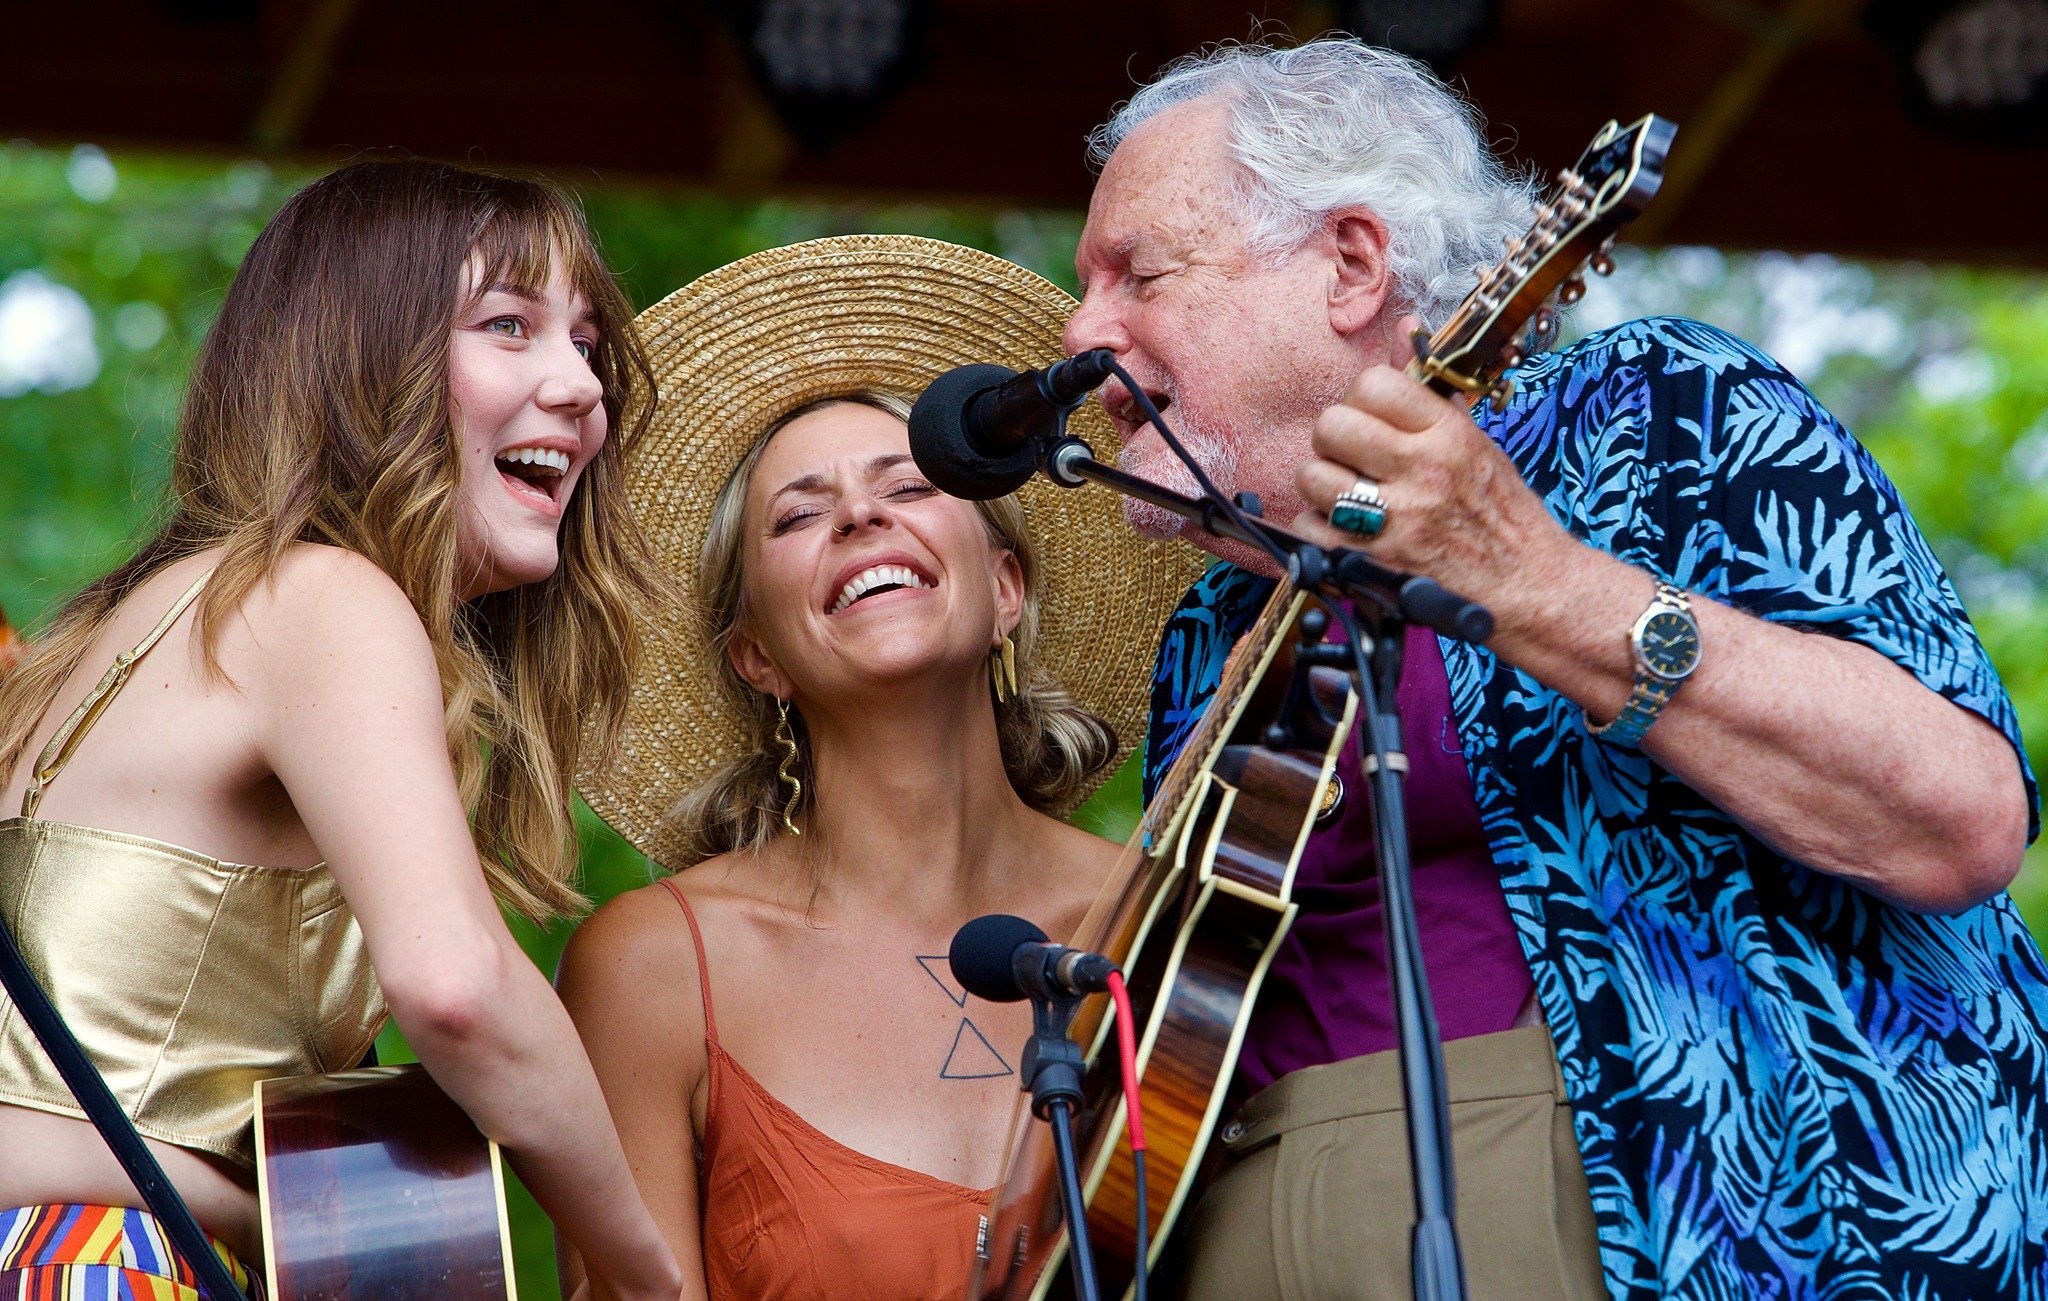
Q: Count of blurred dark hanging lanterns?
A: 3